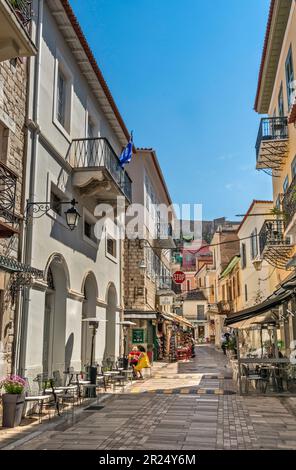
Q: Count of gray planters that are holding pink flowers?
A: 1